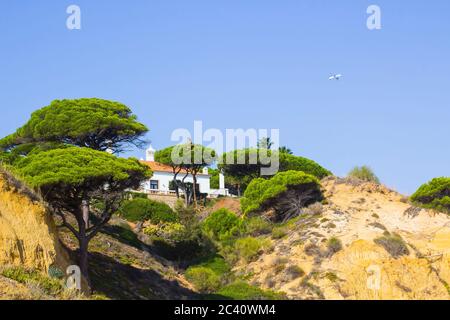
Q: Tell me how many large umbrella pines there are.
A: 2